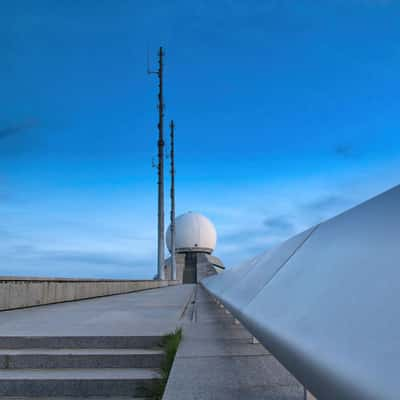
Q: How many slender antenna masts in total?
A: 2